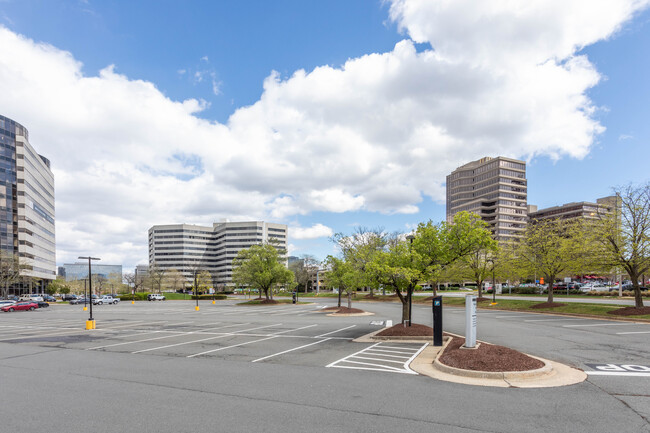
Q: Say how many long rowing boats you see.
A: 0